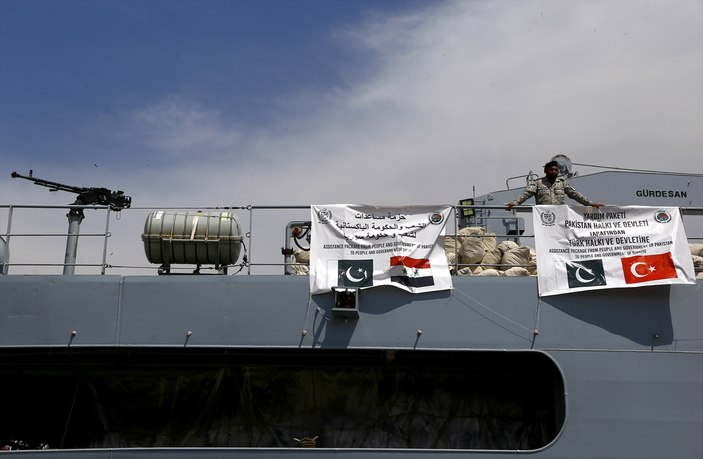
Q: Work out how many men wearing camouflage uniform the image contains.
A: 1